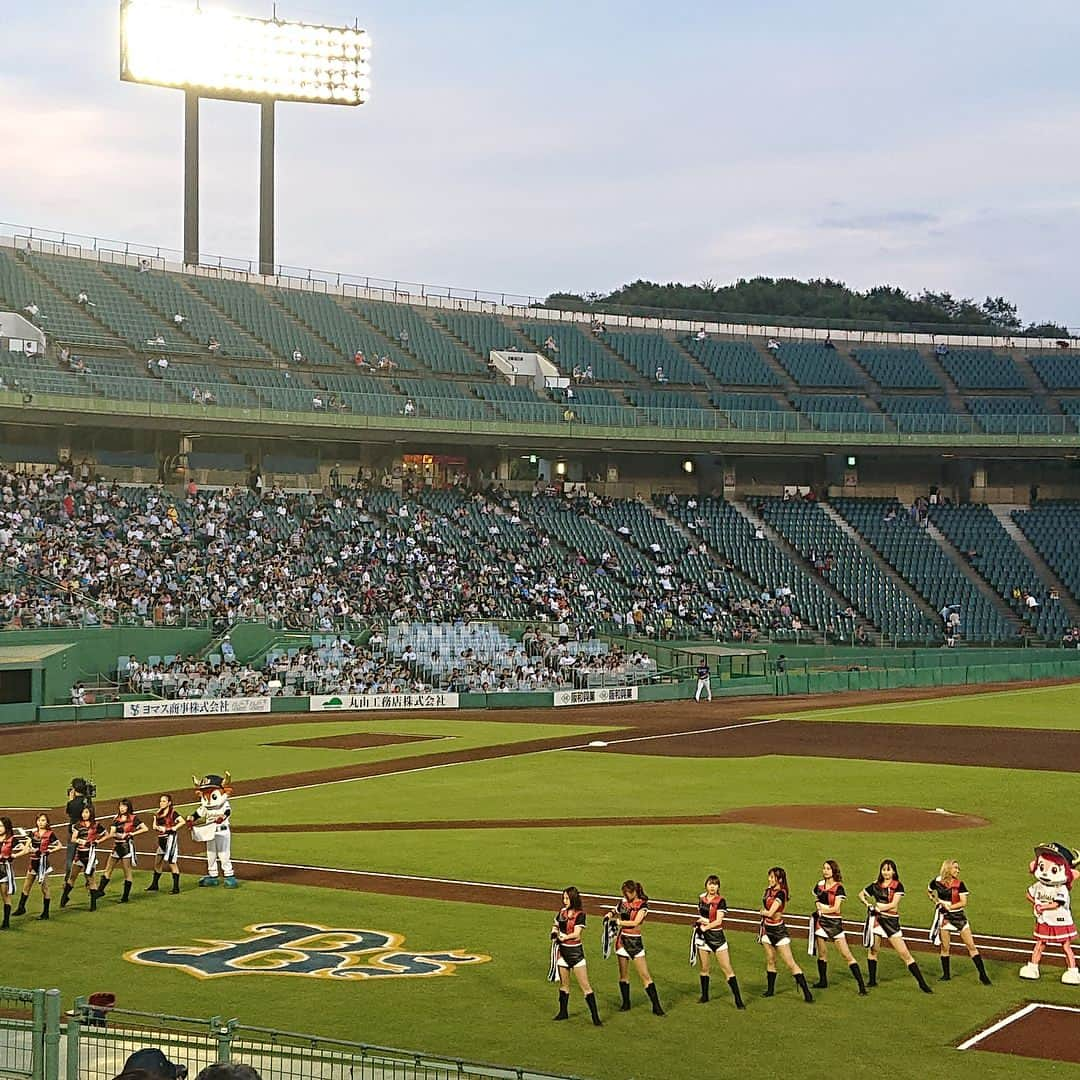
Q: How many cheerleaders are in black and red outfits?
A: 12